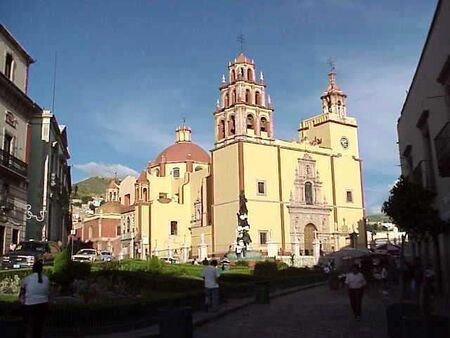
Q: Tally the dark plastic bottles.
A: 0